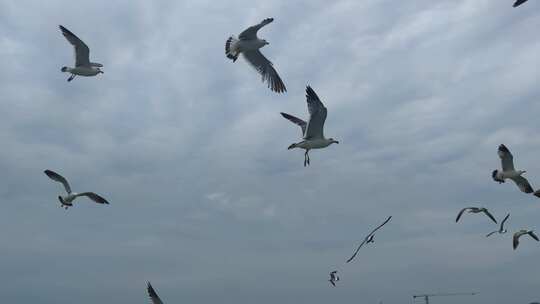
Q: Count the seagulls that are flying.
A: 13